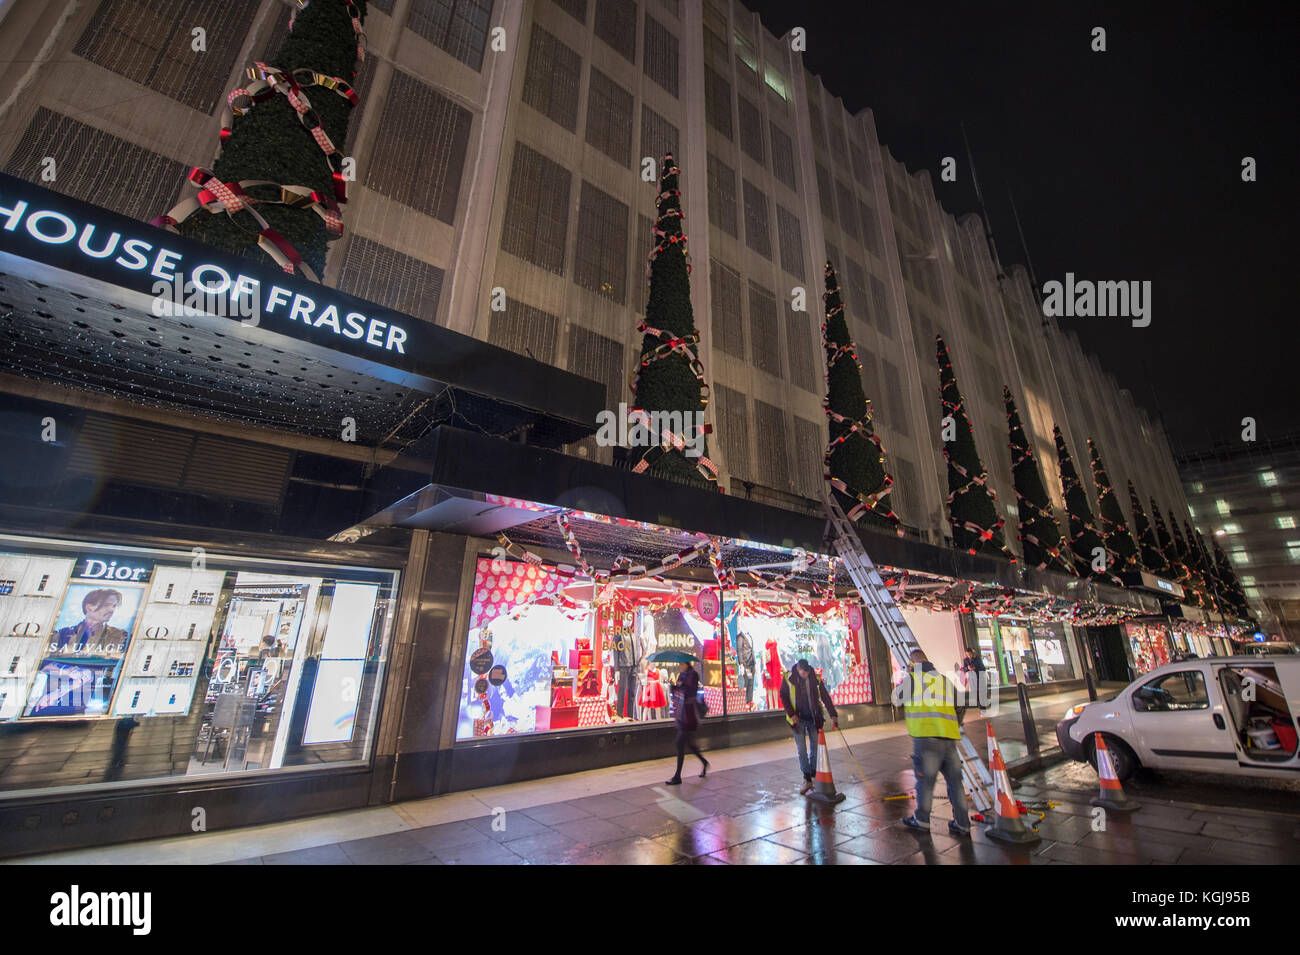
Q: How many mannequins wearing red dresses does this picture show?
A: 2